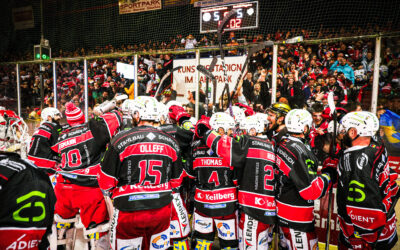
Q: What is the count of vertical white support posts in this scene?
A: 7